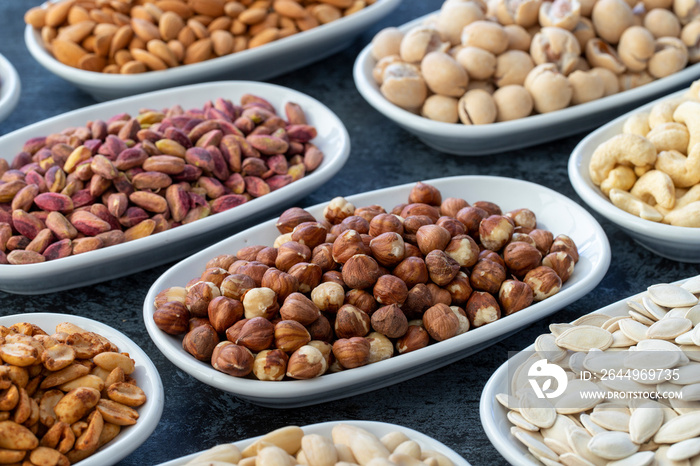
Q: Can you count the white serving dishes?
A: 9